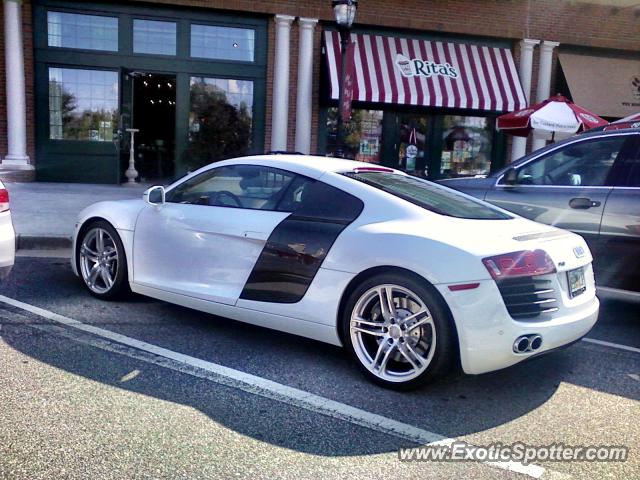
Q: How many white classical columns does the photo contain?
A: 5